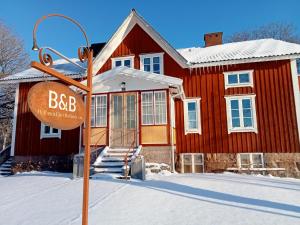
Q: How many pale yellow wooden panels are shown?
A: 2